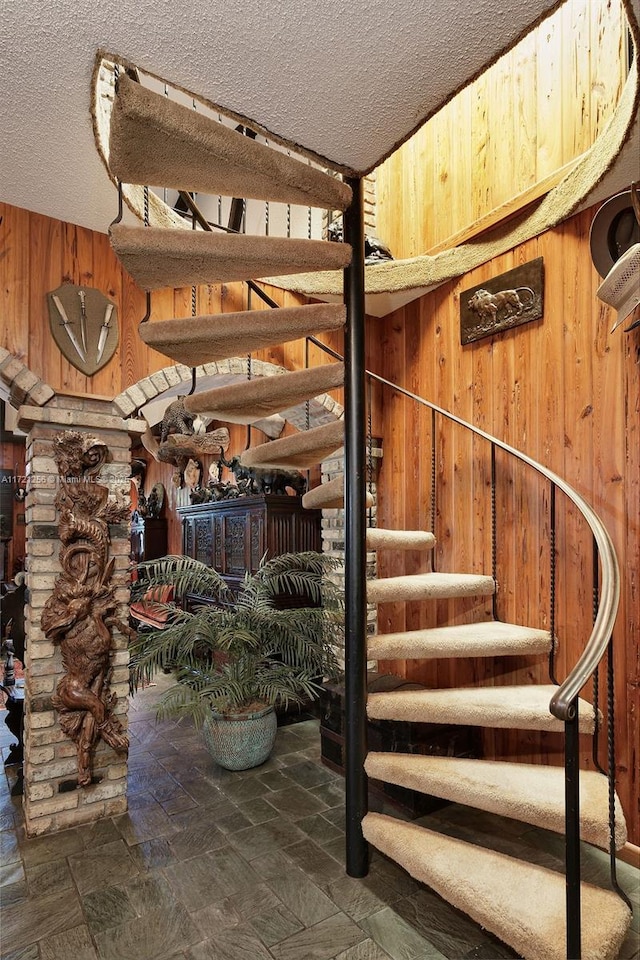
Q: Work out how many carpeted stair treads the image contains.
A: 12